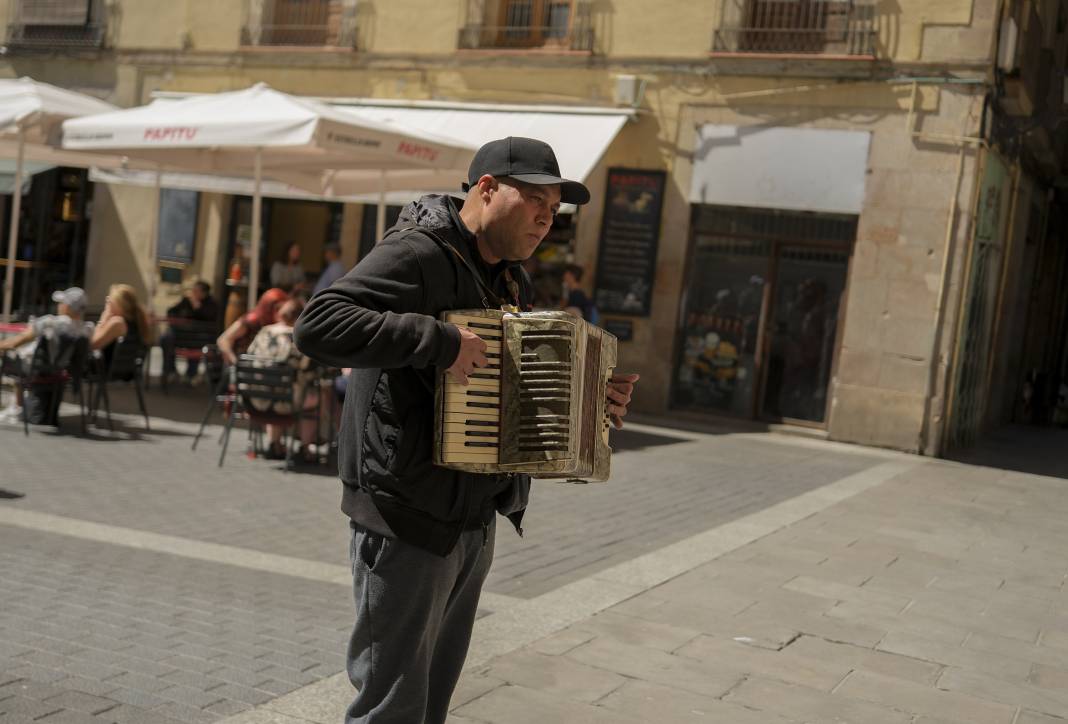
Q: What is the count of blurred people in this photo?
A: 8